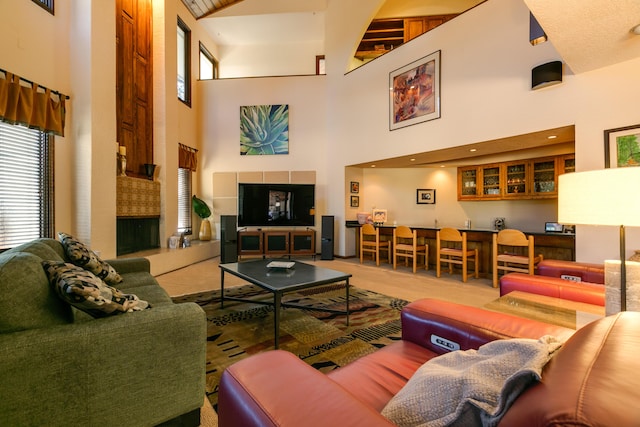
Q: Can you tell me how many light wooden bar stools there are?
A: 4